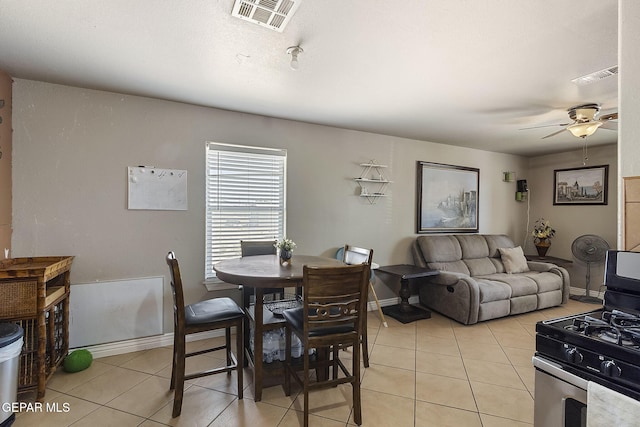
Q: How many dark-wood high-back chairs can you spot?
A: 4